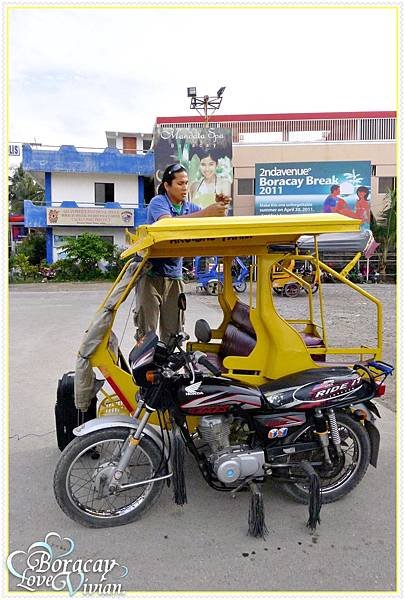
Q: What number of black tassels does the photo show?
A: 3